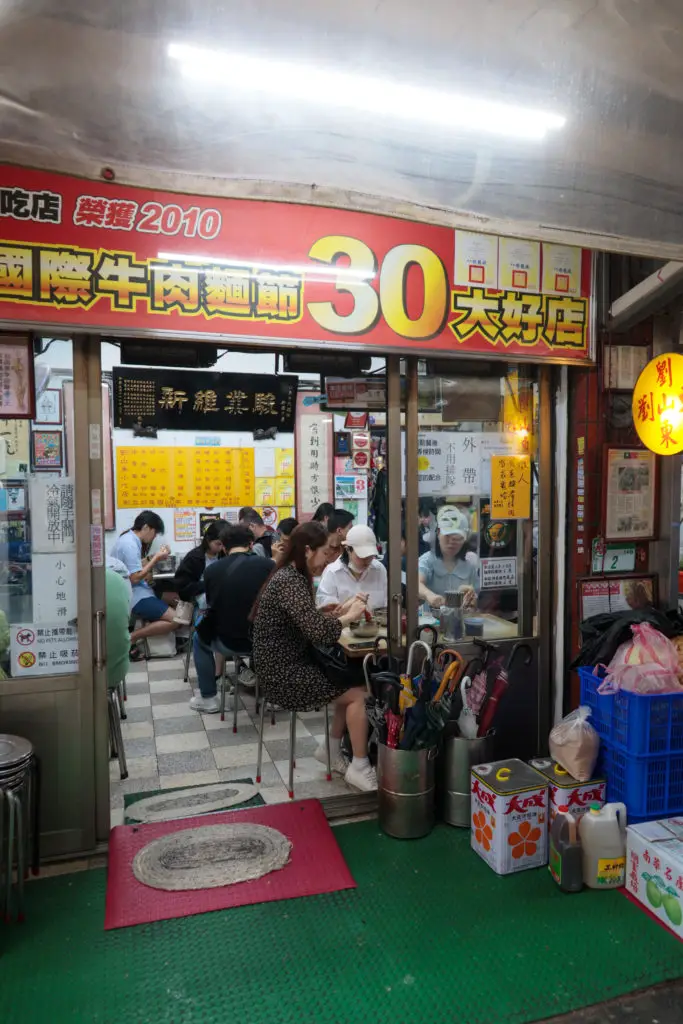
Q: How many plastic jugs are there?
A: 2